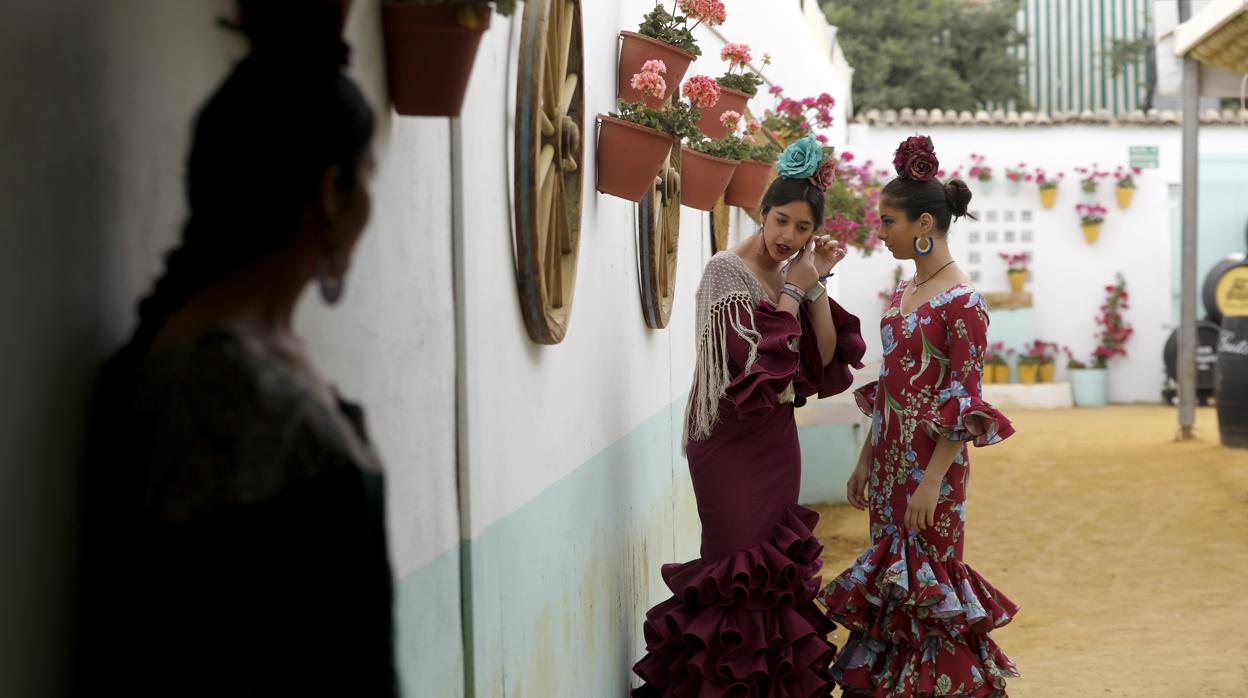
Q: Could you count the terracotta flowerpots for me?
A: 6